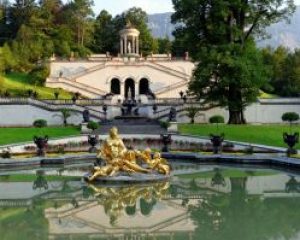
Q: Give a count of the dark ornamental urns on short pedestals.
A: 5